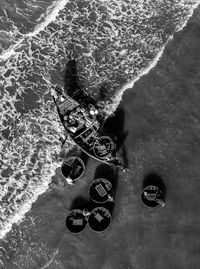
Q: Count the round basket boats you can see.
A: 5